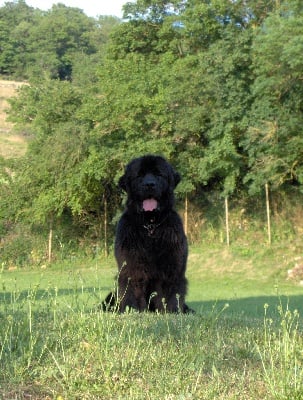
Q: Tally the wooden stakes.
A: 5